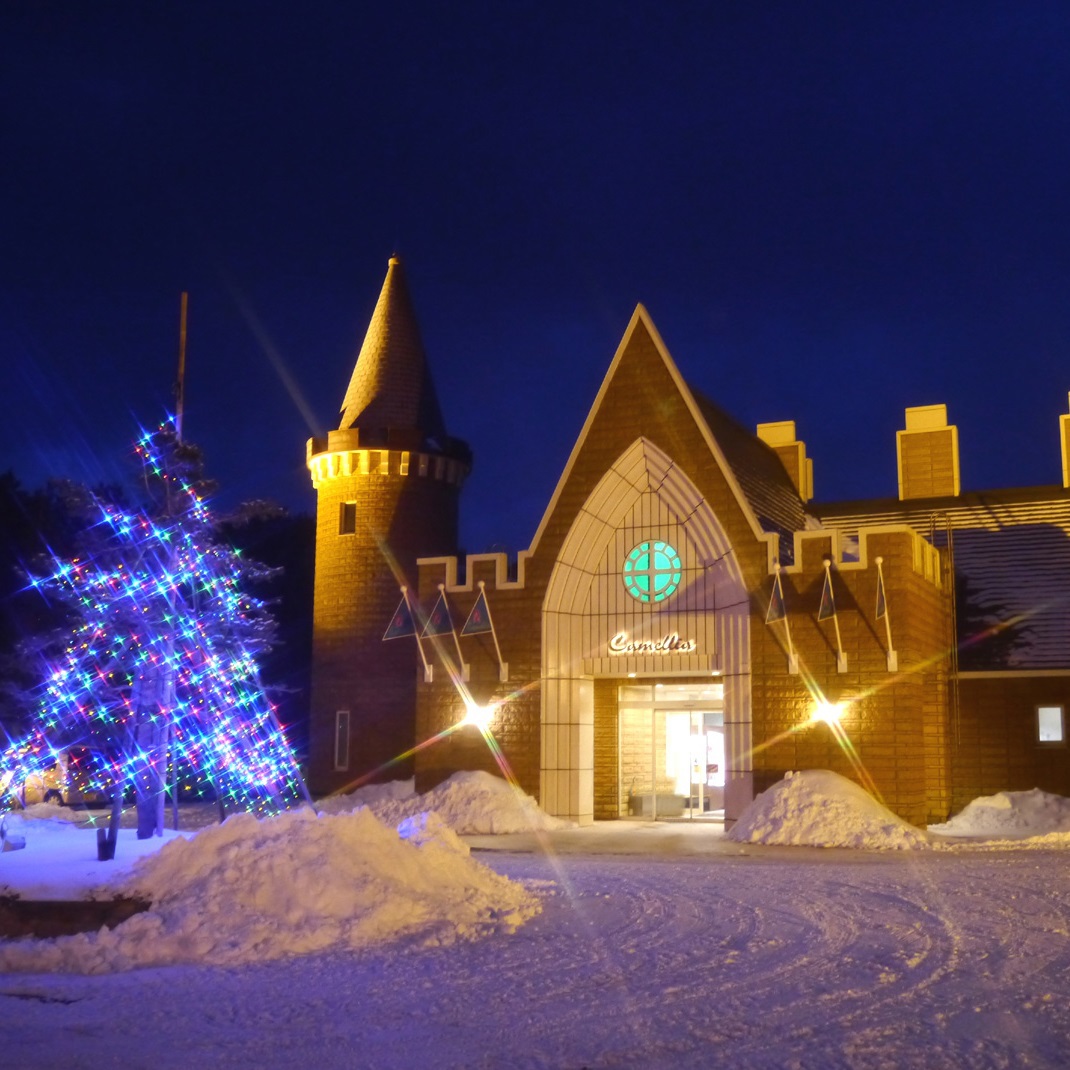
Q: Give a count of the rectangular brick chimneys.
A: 3